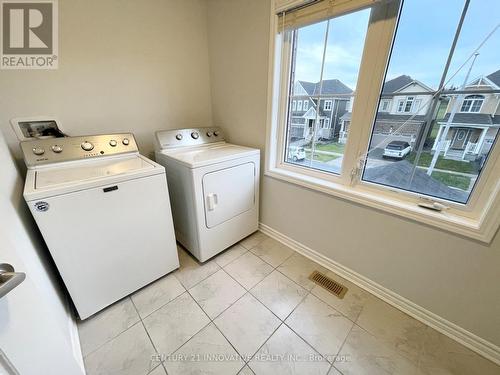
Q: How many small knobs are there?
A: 7